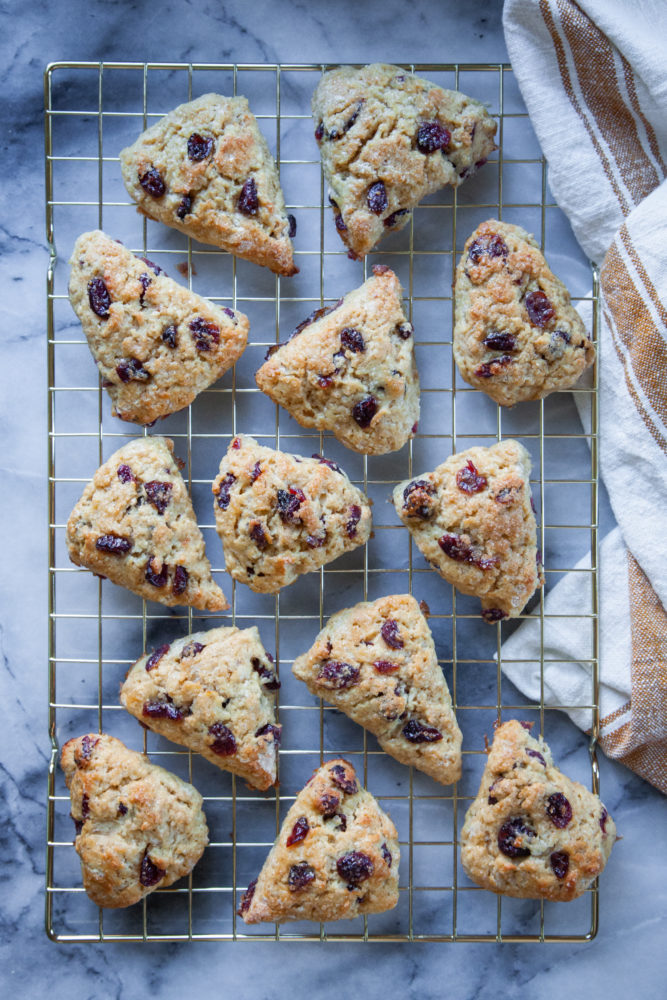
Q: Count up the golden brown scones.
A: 13